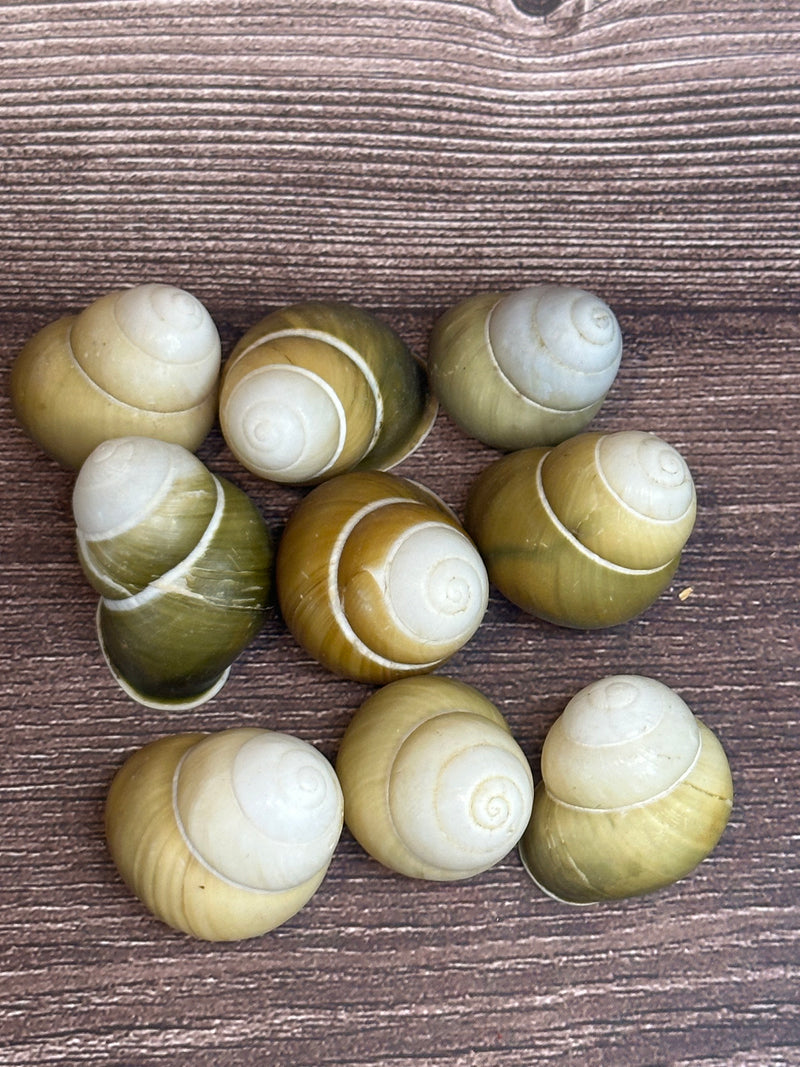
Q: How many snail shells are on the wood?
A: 9